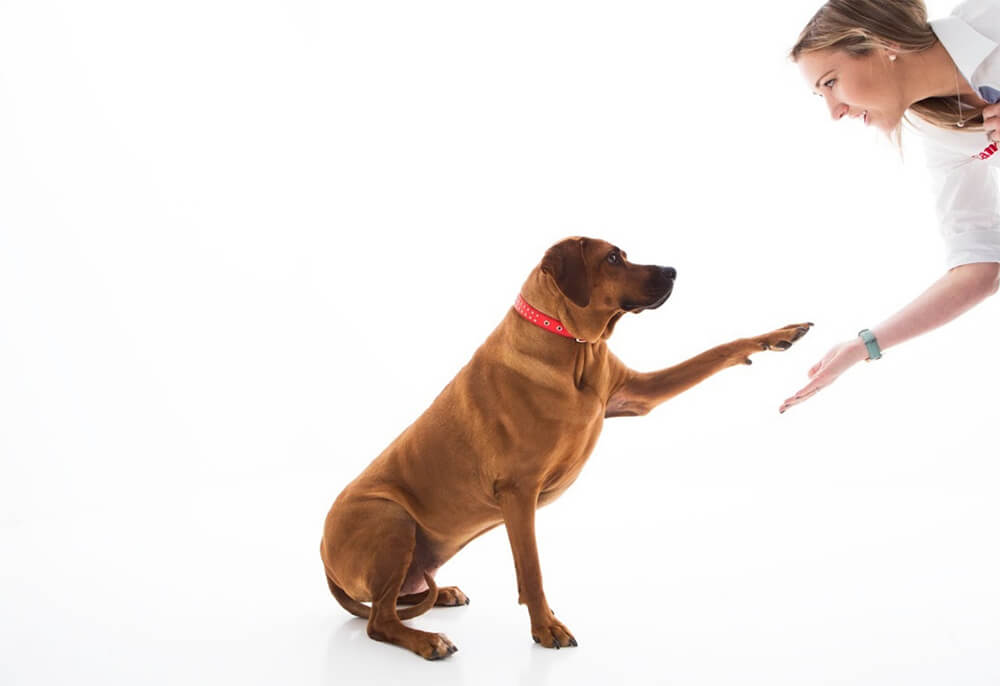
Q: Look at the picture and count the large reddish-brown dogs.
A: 1